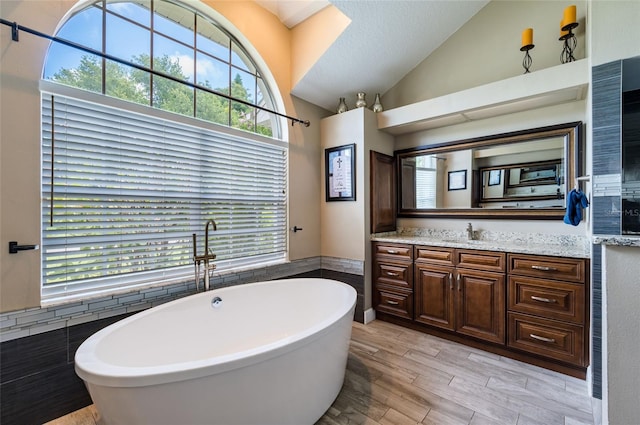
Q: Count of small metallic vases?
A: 3